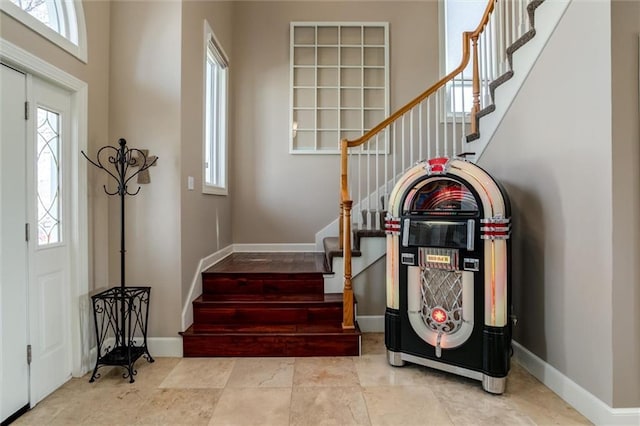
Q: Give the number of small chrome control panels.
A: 2